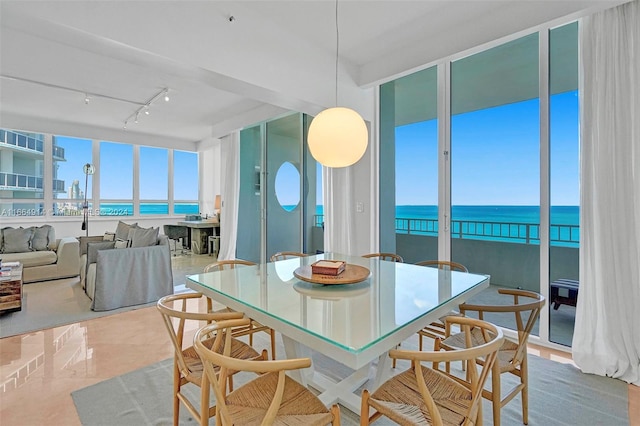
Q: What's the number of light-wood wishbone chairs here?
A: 8